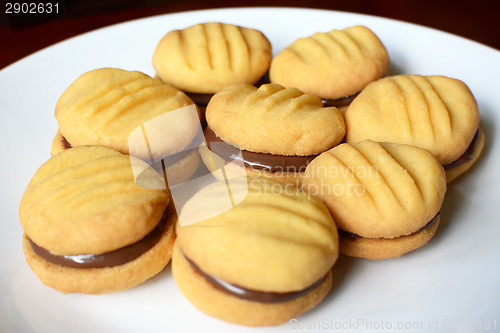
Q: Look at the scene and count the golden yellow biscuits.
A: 8